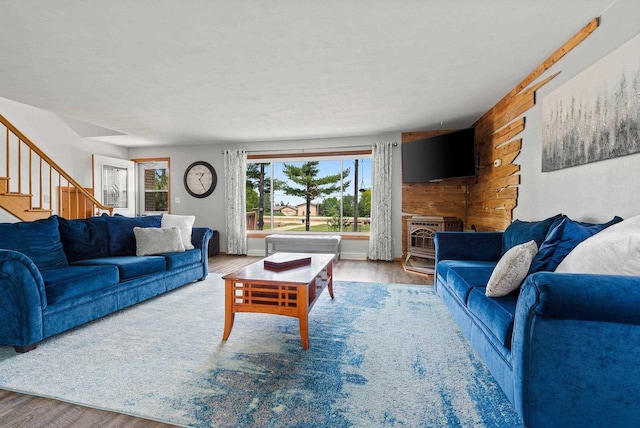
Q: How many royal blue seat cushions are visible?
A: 6